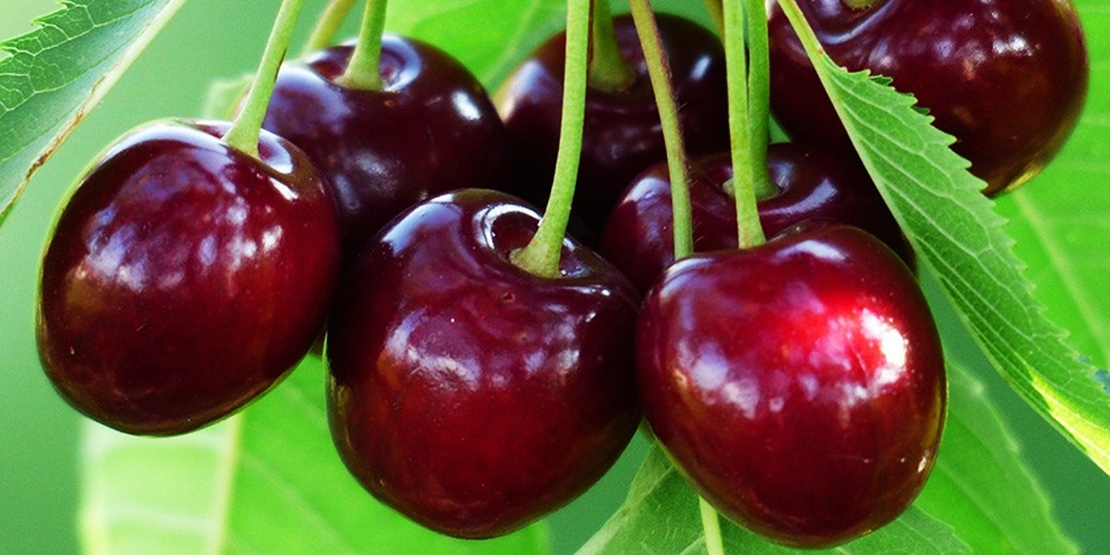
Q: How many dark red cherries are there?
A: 7